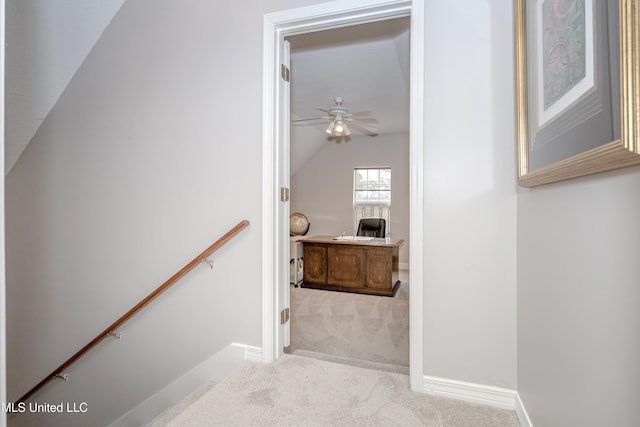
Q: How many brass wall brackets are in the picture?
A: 3